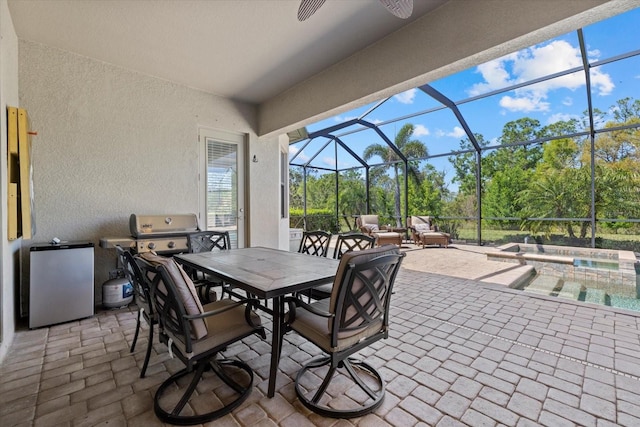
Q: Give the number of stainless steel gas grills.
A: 1